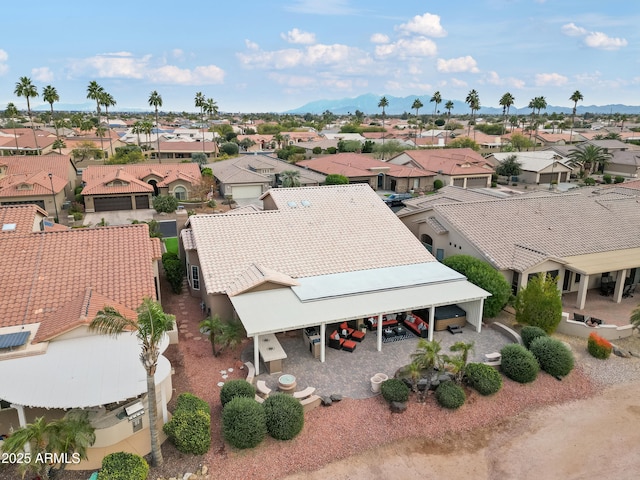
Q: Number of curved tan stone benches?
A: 2